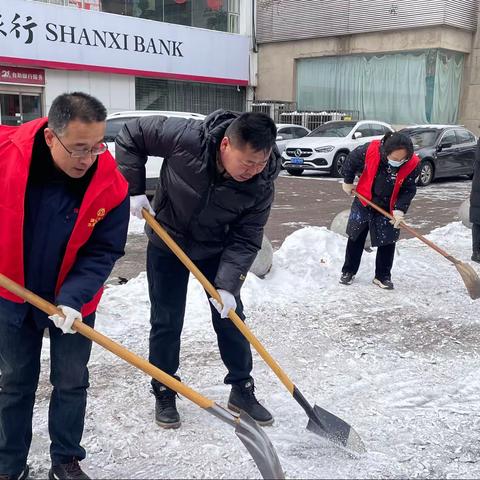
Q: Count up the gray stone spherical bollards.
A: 3